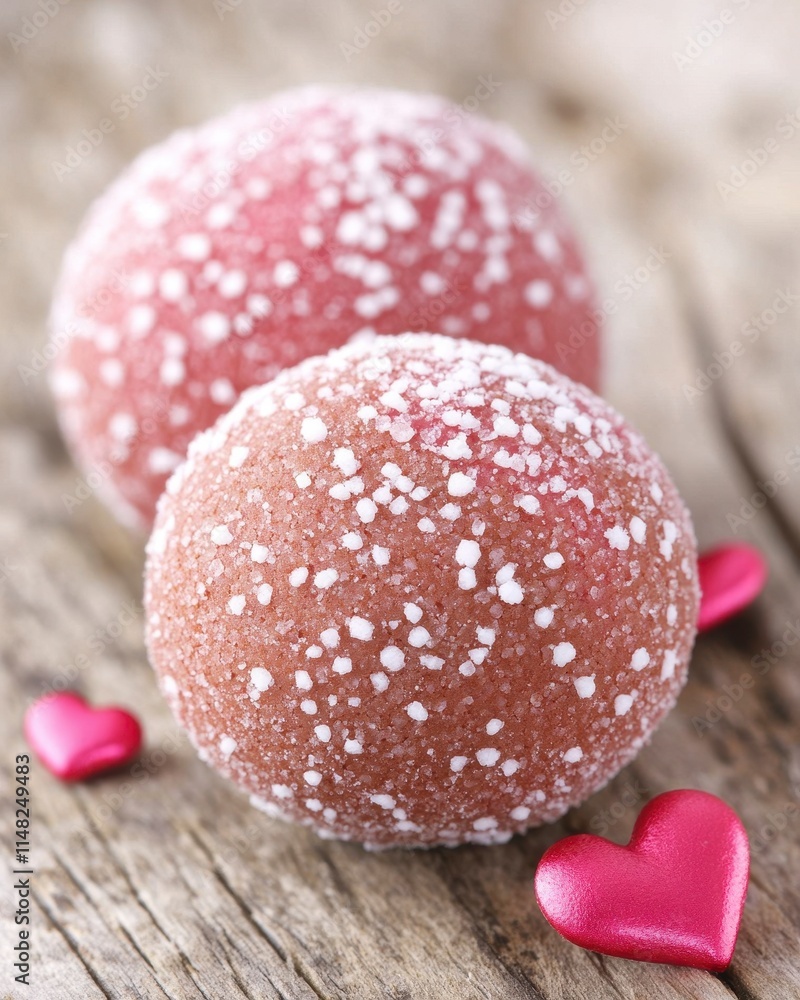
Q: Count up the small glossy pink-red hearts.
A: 3